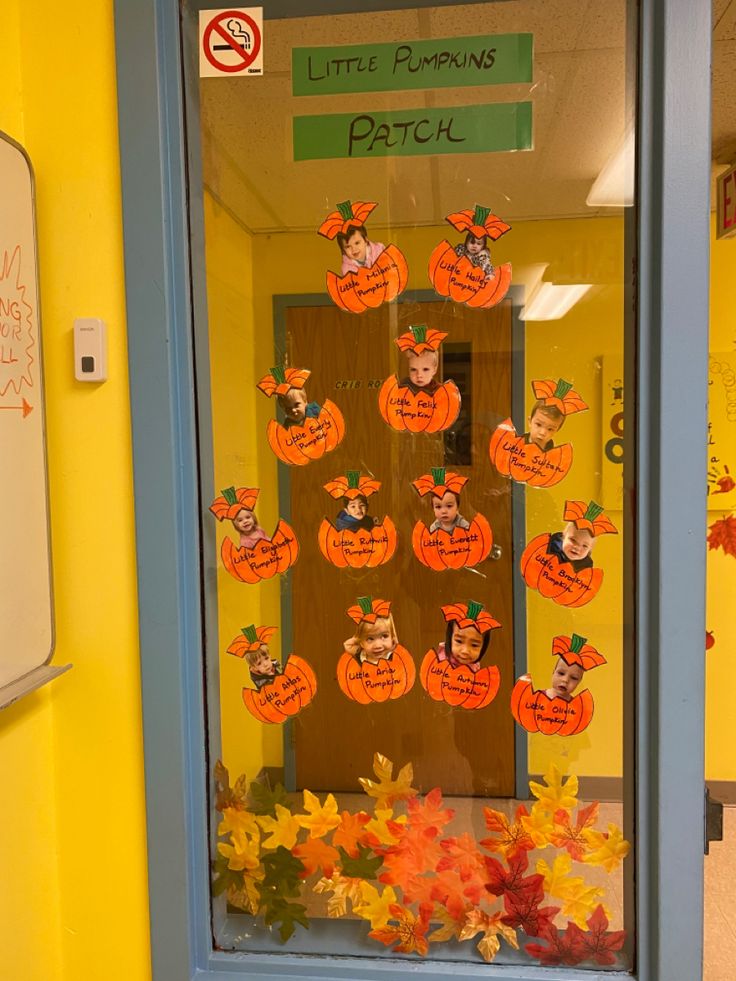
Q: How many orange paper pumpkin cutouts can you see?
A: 13